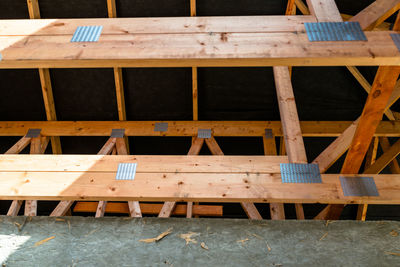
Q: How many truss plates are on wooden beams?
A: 11